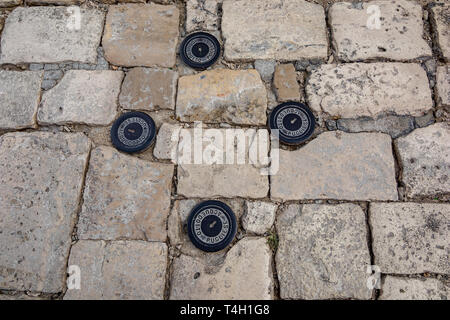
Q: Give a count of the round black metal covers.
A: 4